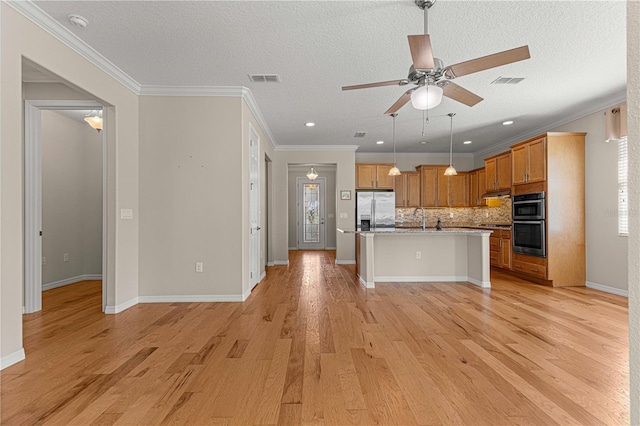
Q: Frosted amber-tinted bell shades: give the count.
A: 2